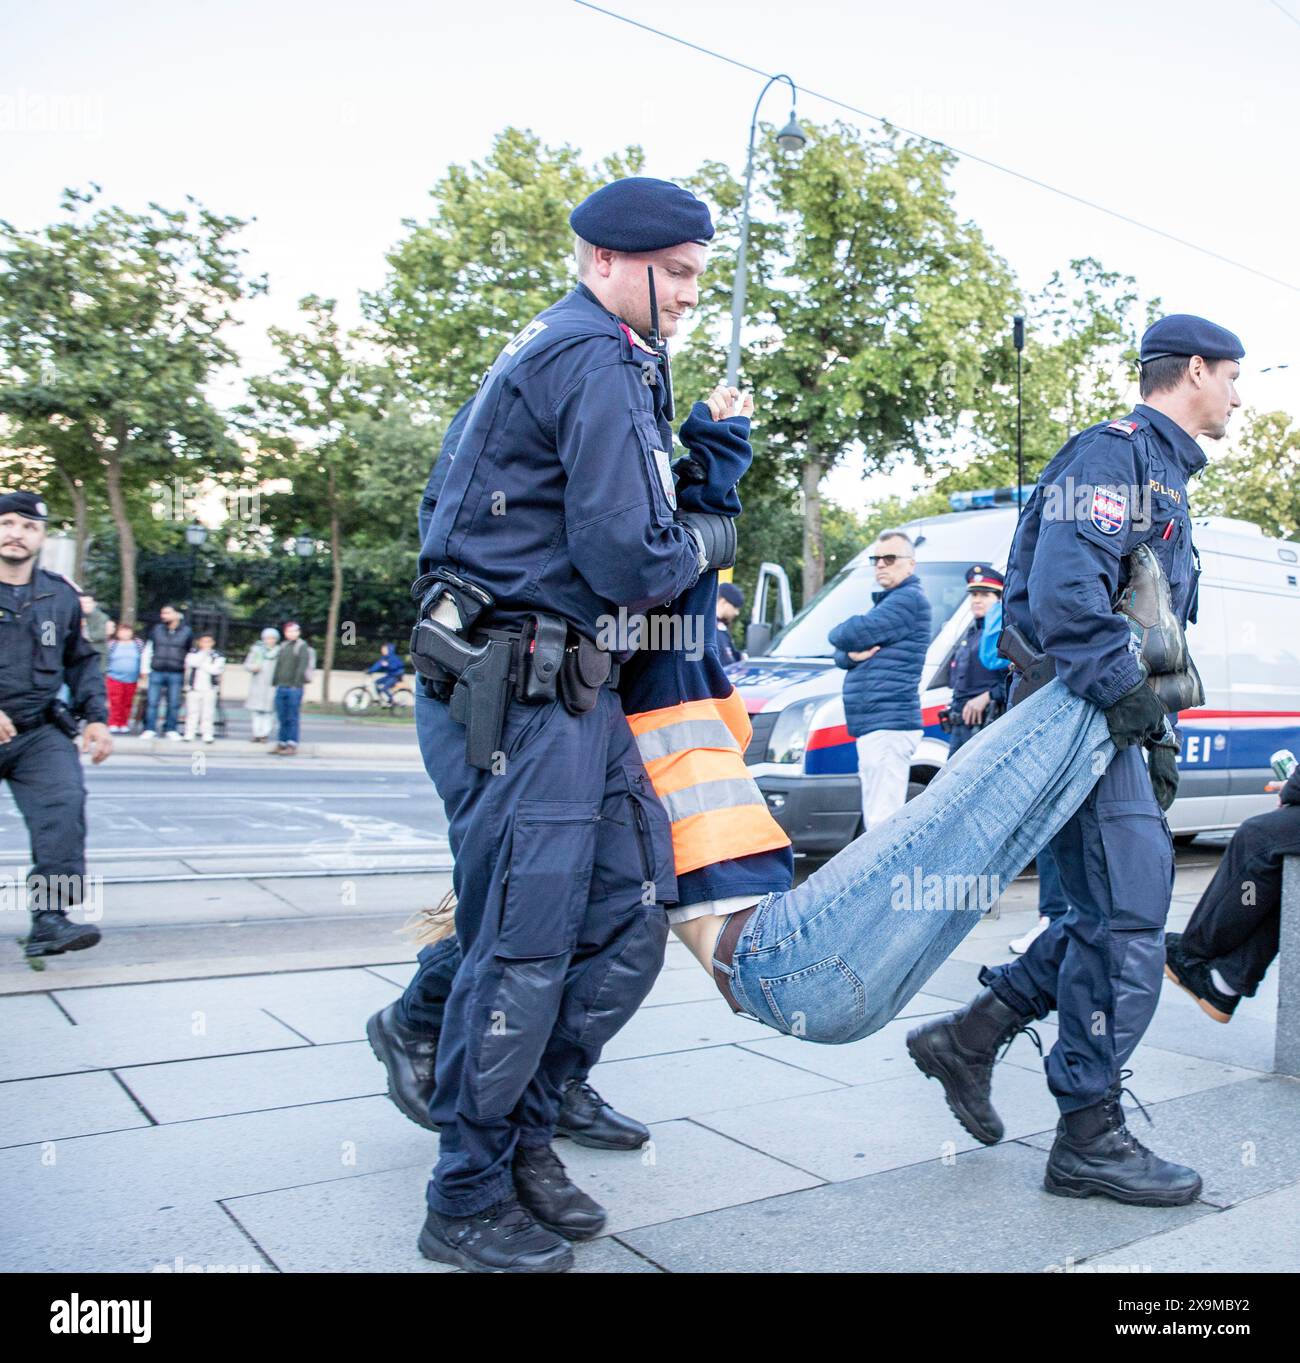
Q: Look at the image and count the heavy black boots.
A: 7